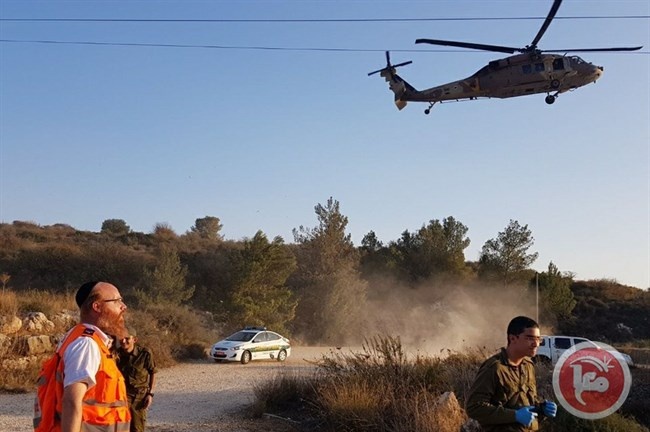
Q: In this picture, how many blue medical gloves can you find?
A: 2